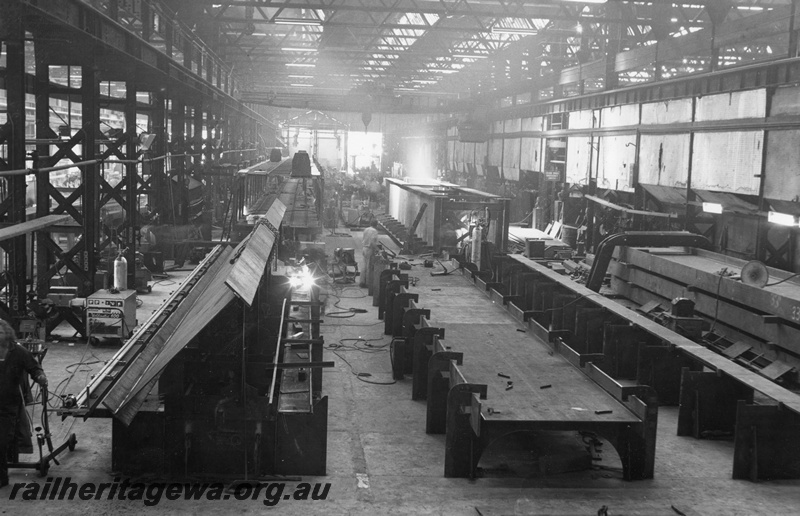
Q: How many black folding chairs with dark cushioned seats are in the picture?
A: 0